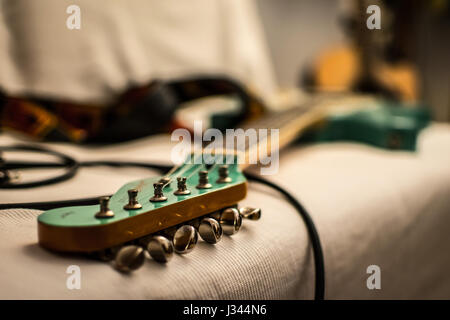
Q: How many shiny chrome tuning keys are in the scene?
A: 6